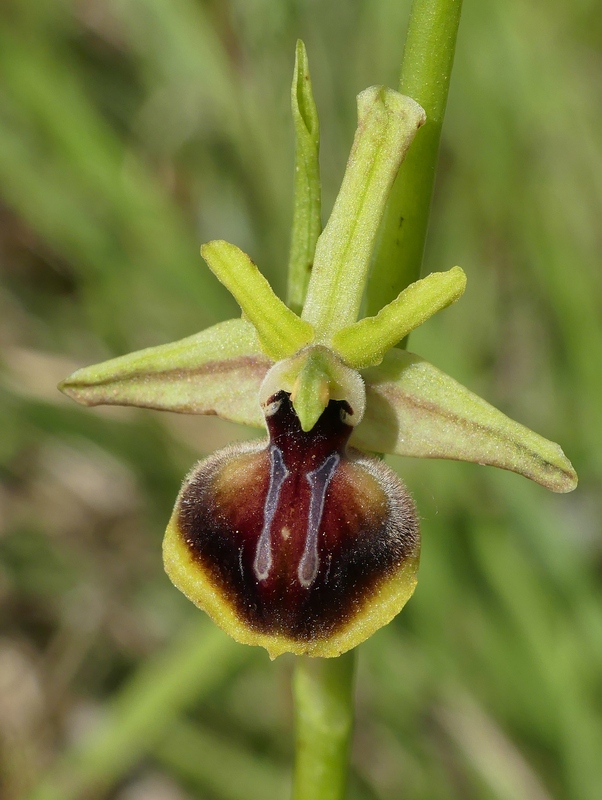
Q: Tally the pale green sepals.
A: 3